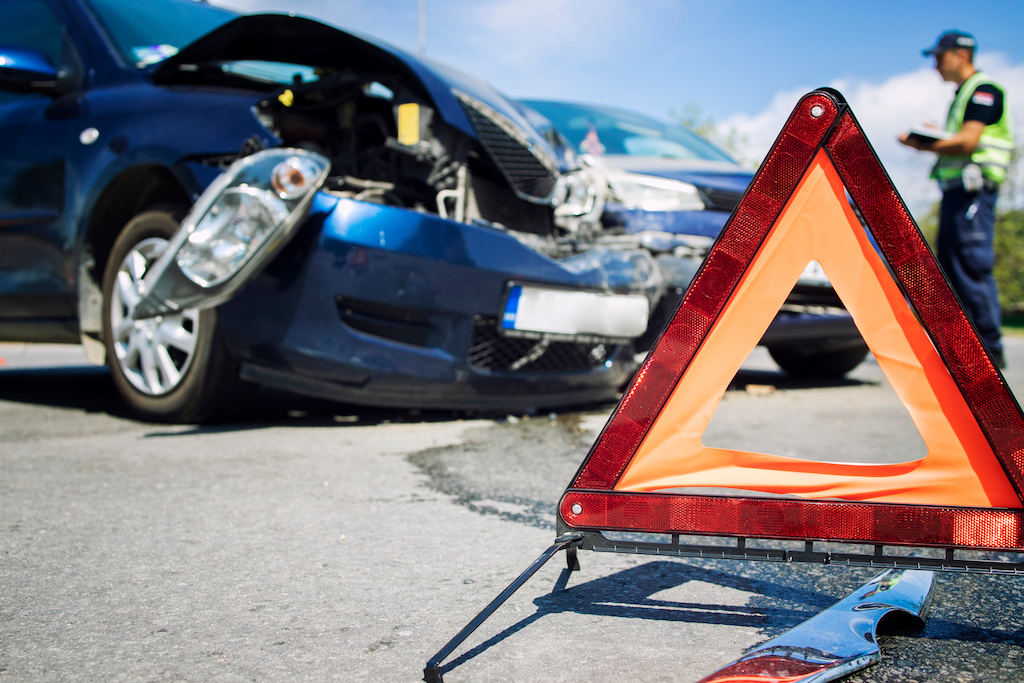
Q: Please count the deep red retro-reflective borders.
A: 3